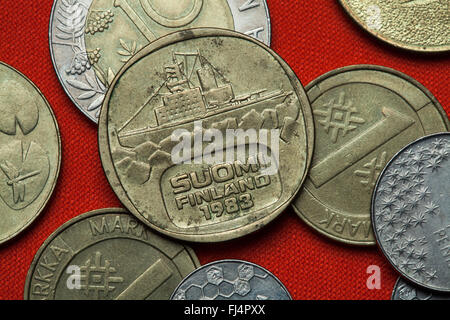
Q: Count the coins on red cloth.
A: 9